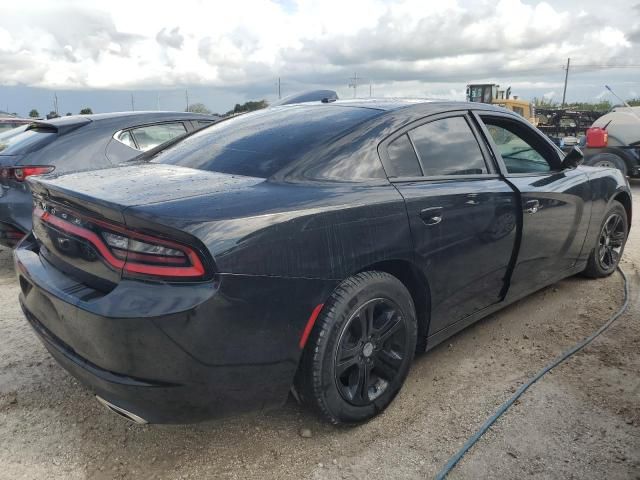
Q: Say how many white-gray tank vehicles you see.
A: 1